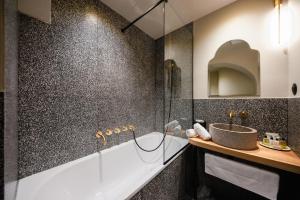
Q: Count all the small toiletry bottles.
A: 4